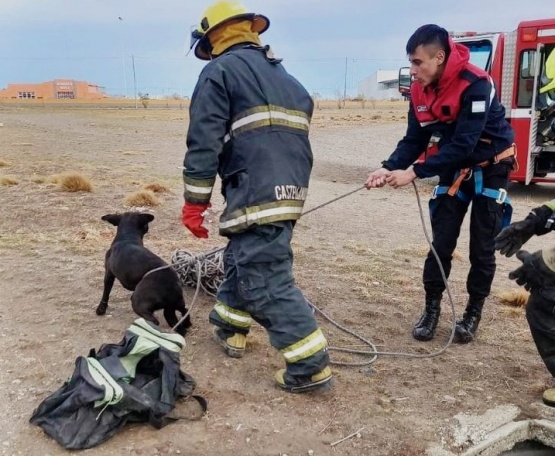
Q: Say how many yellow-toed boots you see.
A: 3